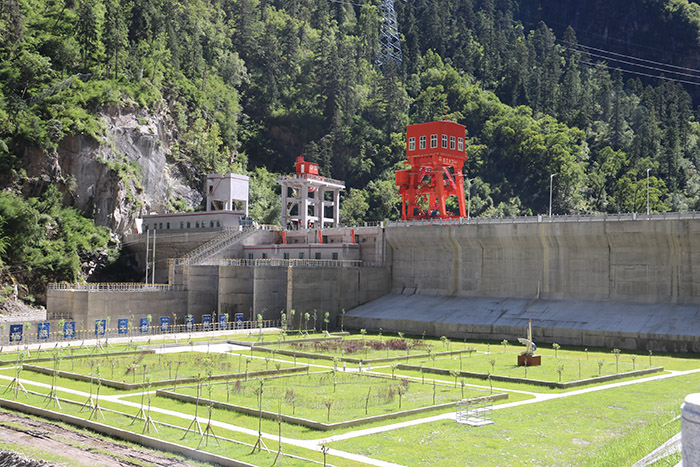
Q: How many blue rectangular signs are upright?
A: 11